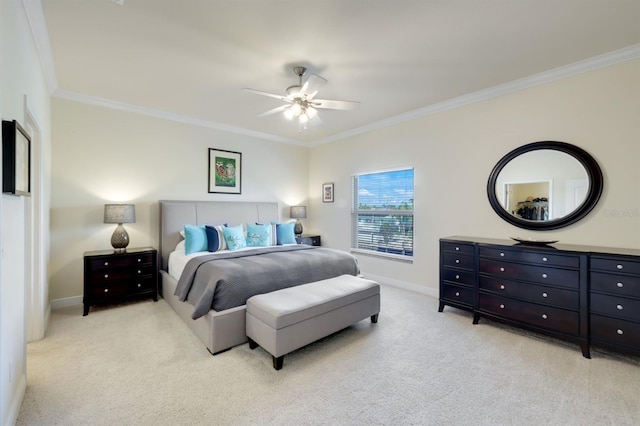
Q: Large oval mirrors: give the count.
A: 1